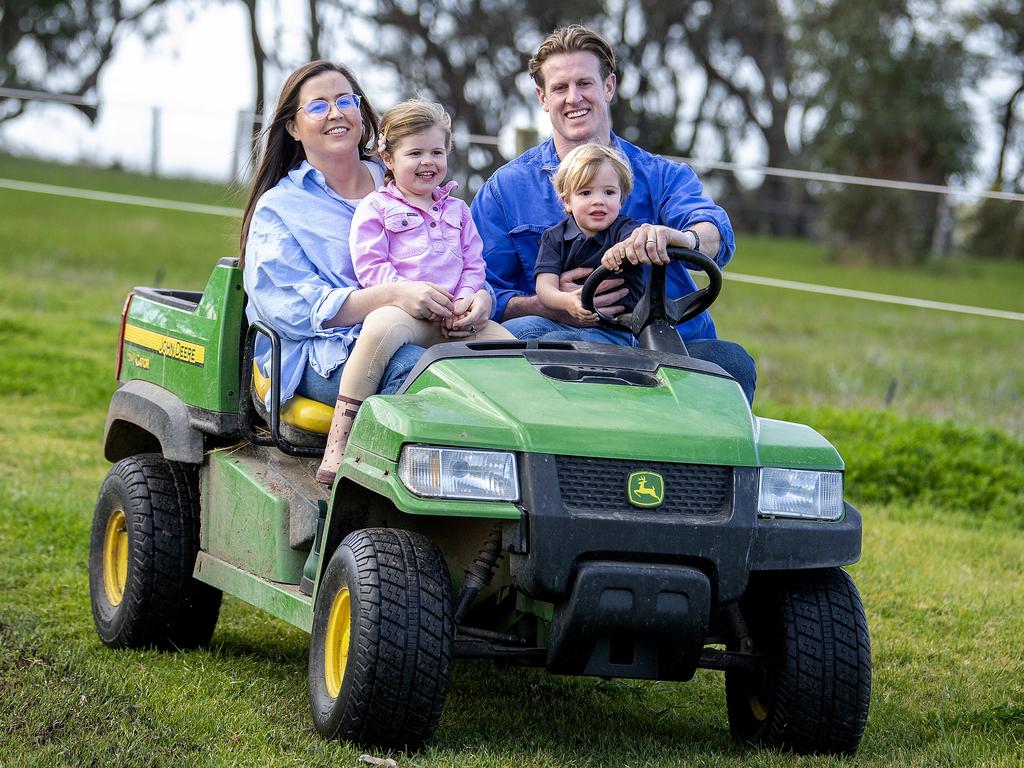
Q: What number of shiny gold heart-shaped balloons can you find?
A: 0